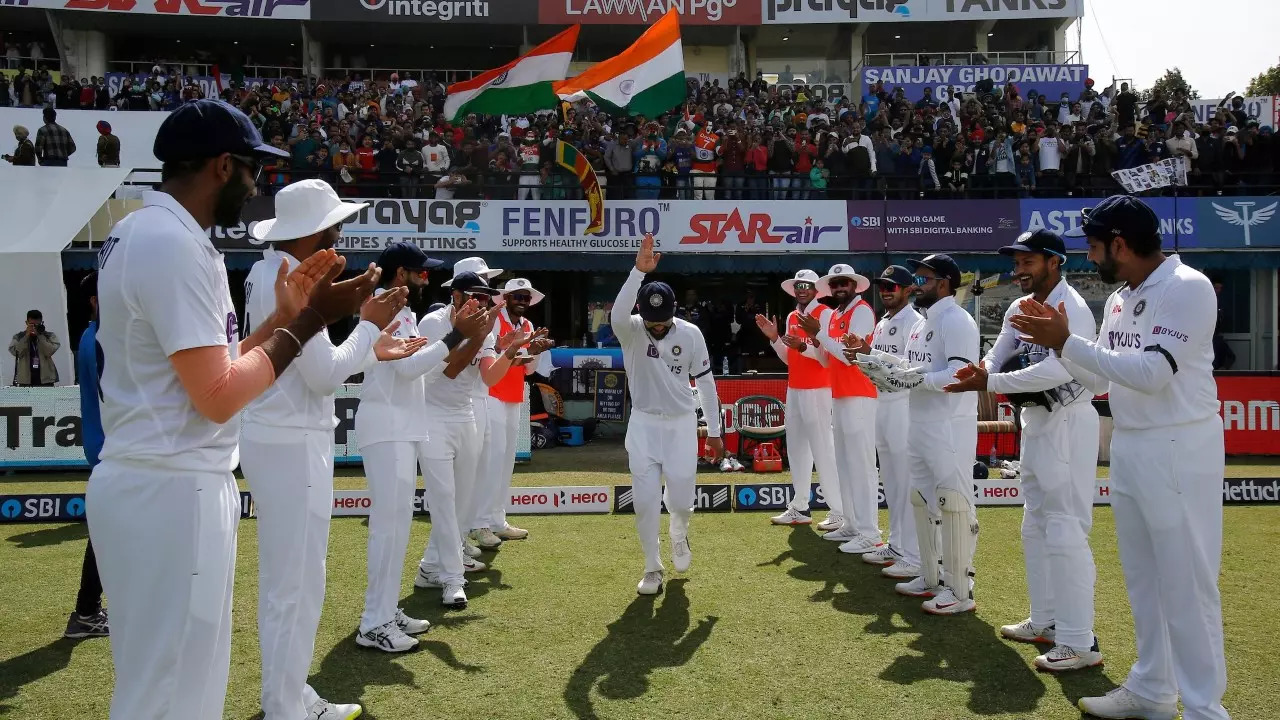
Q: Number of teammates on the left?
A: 6